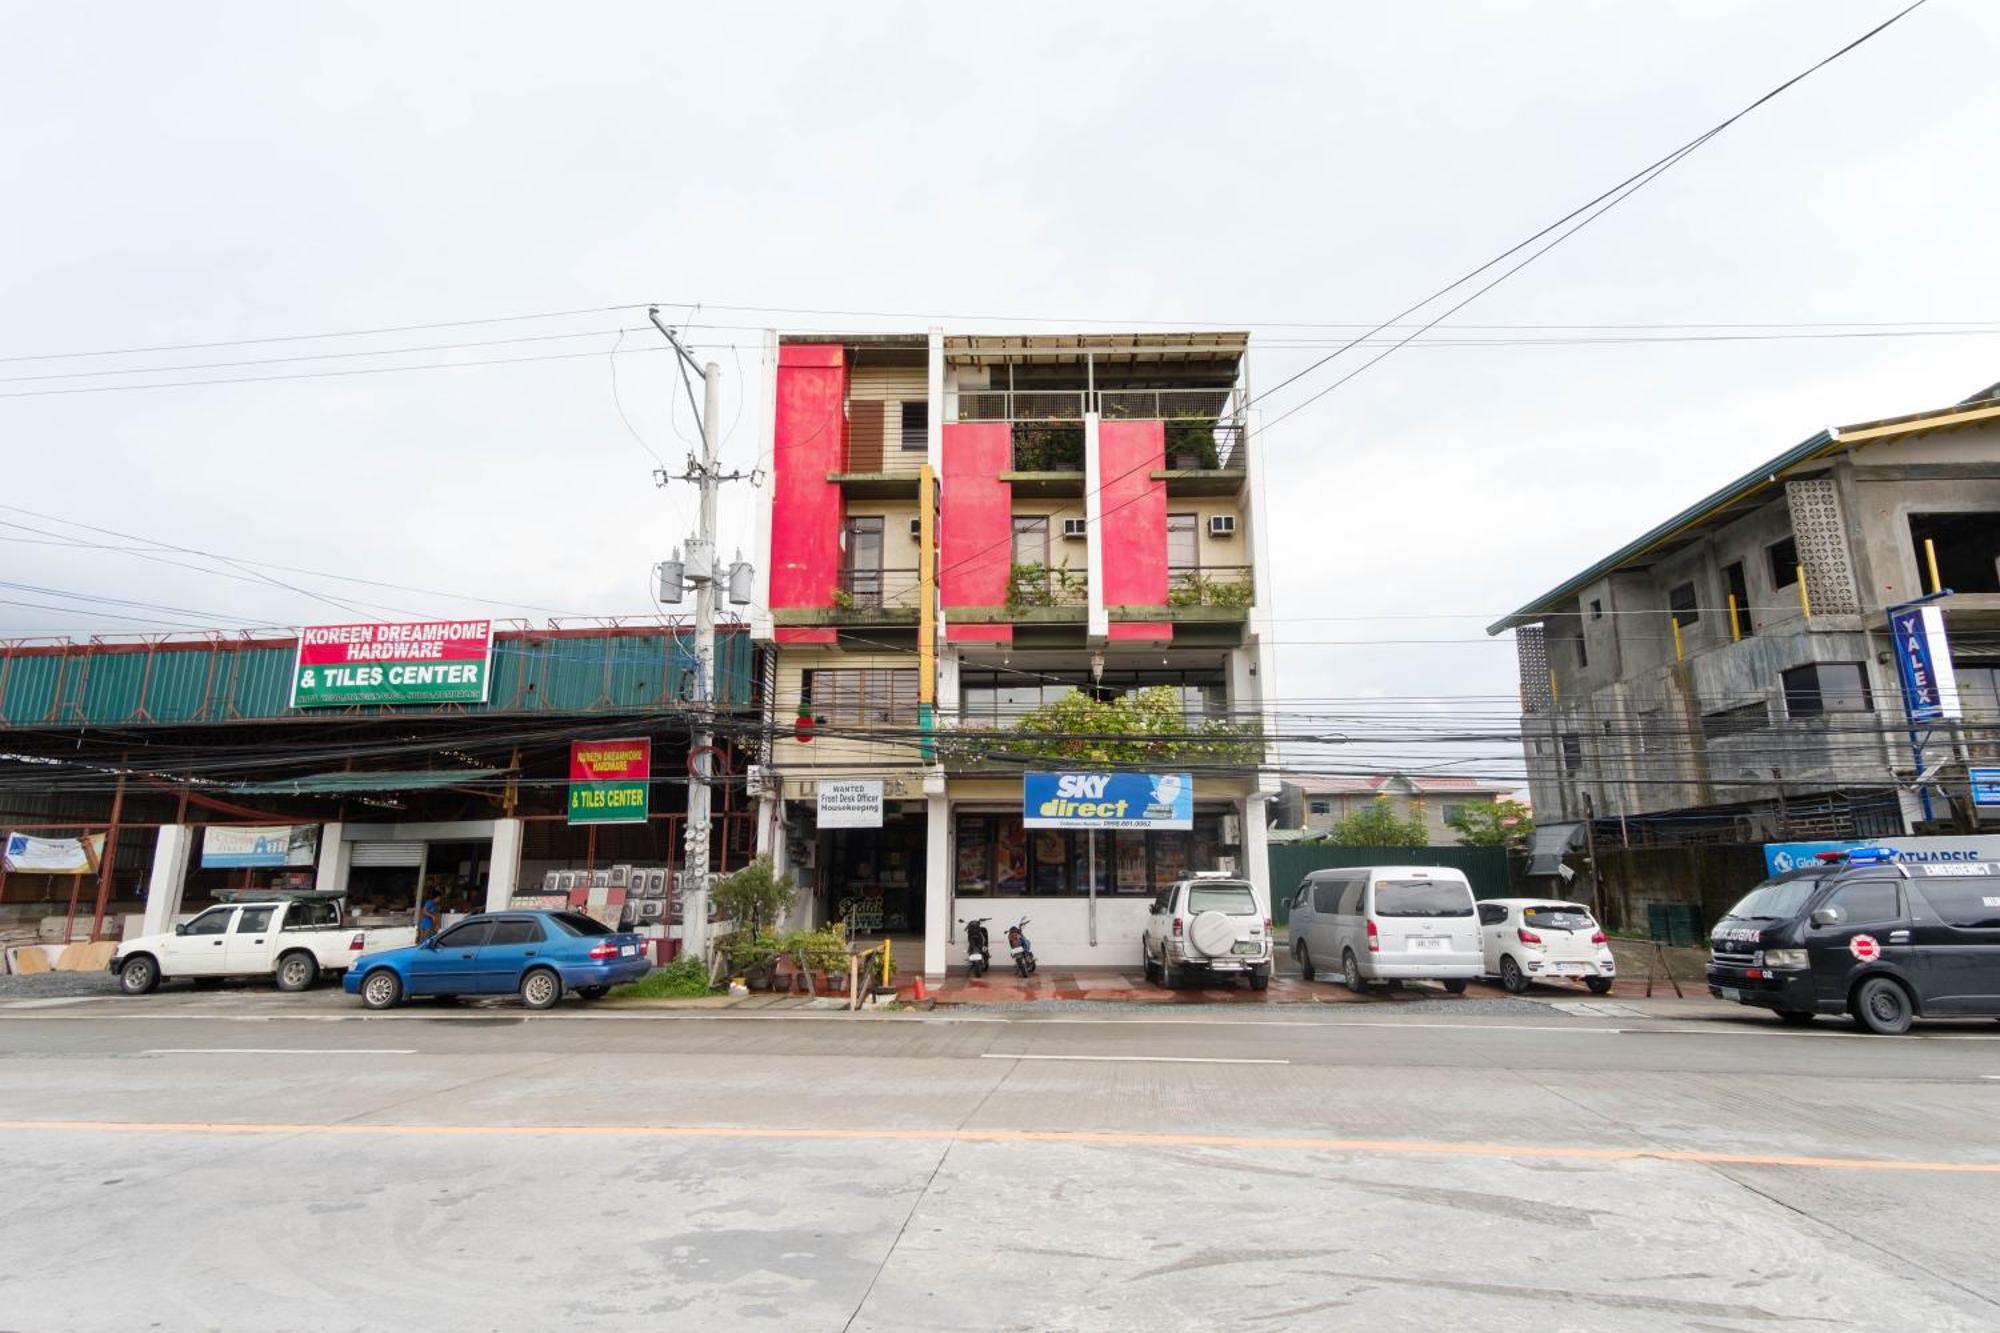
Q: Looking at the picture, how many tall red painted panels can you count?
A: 3